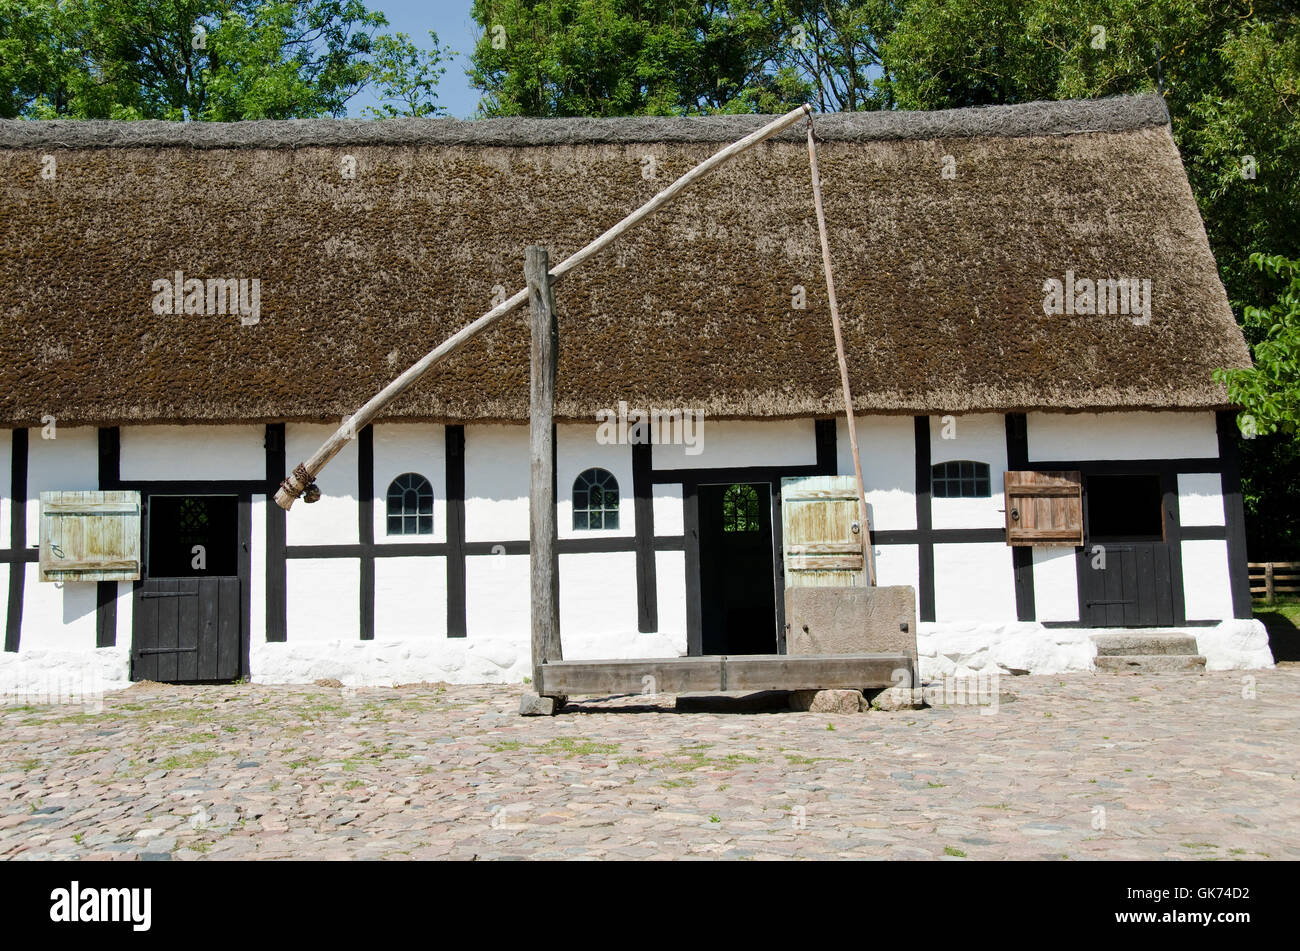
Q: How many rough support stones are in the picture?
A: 3